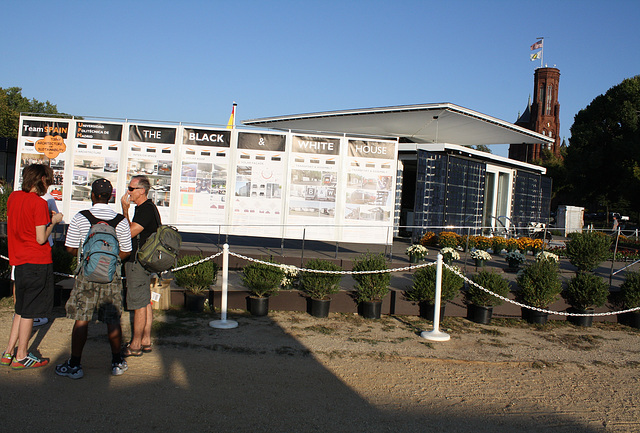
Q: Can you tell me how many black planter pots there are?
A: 9